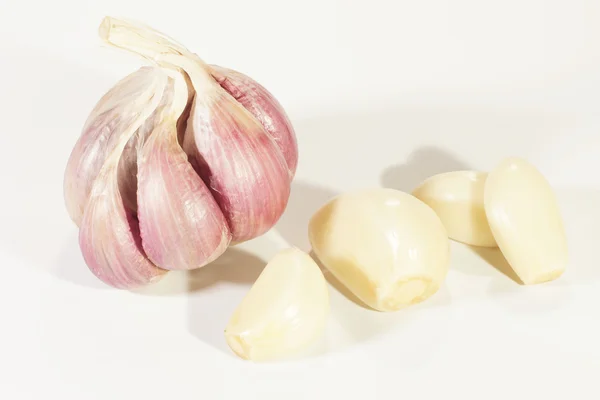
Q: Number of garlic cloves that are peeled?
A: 4